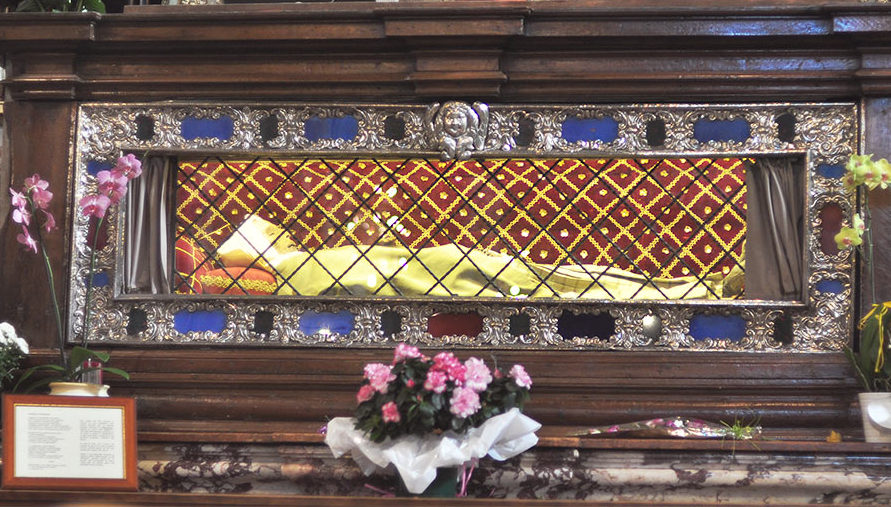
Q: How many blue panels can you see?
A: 11